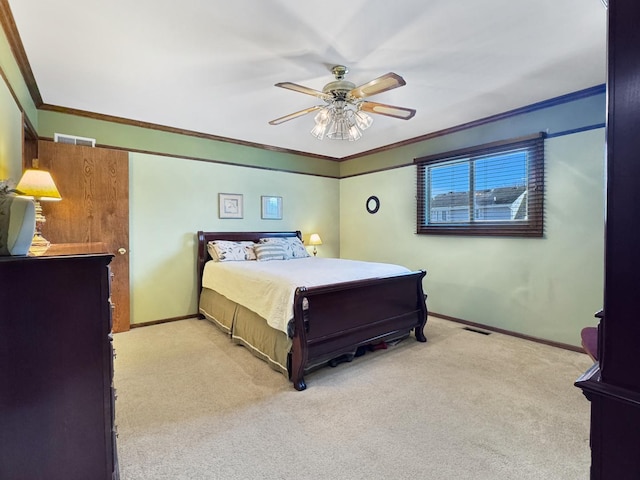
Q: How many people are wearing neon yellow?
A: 0